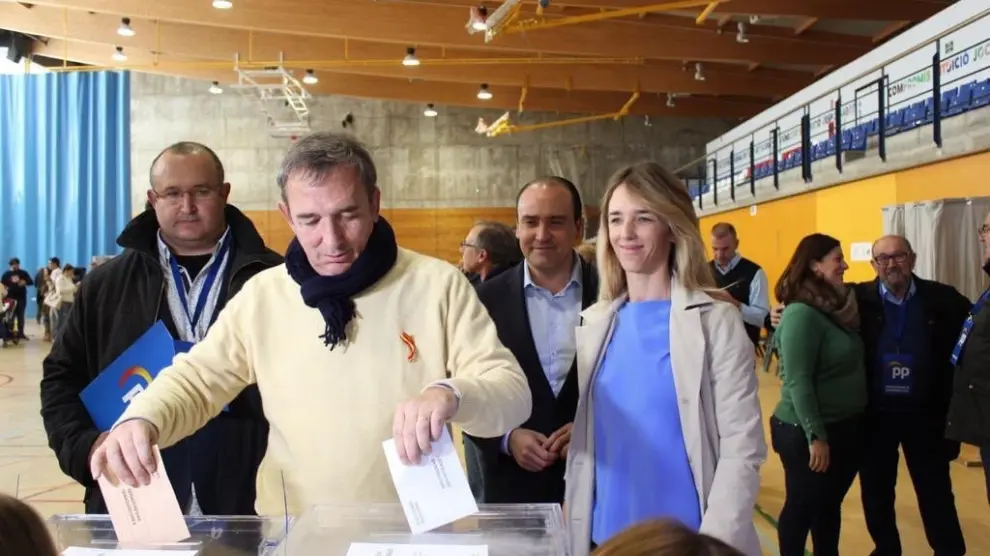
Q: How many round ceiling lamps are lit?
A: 9